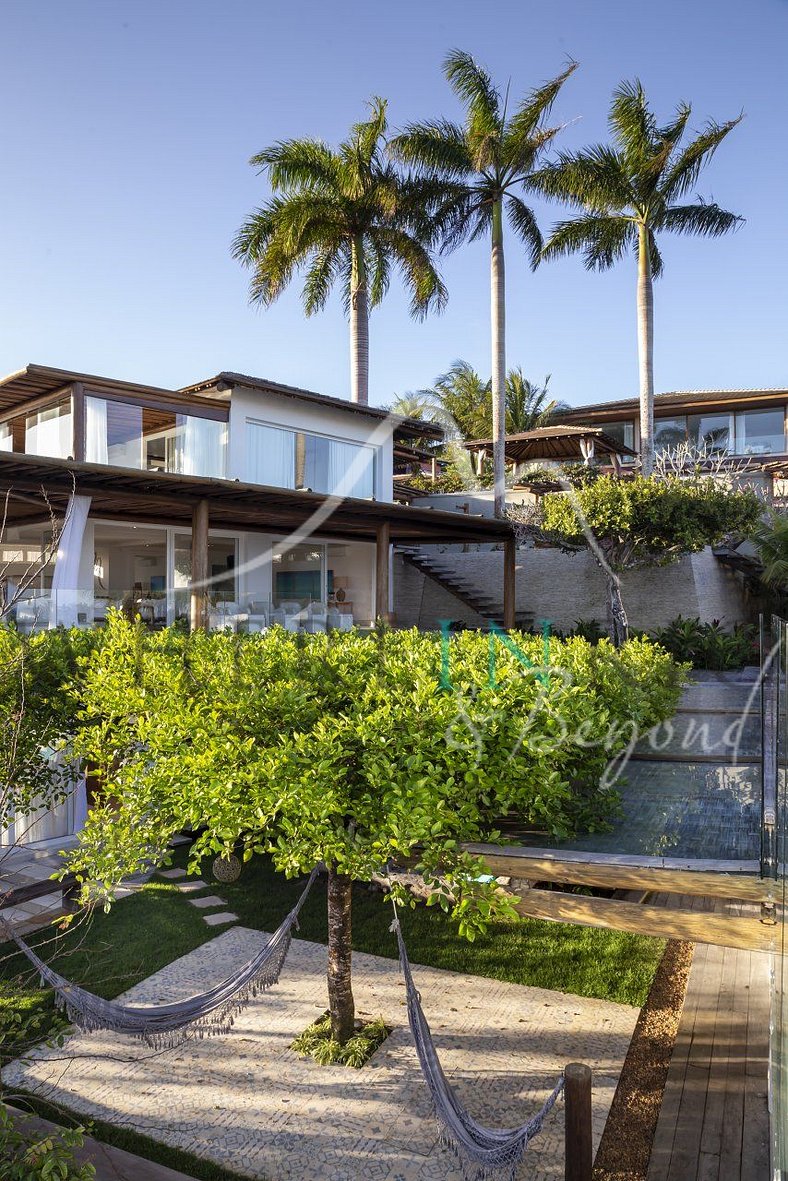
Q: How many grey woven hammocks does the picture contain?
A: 2